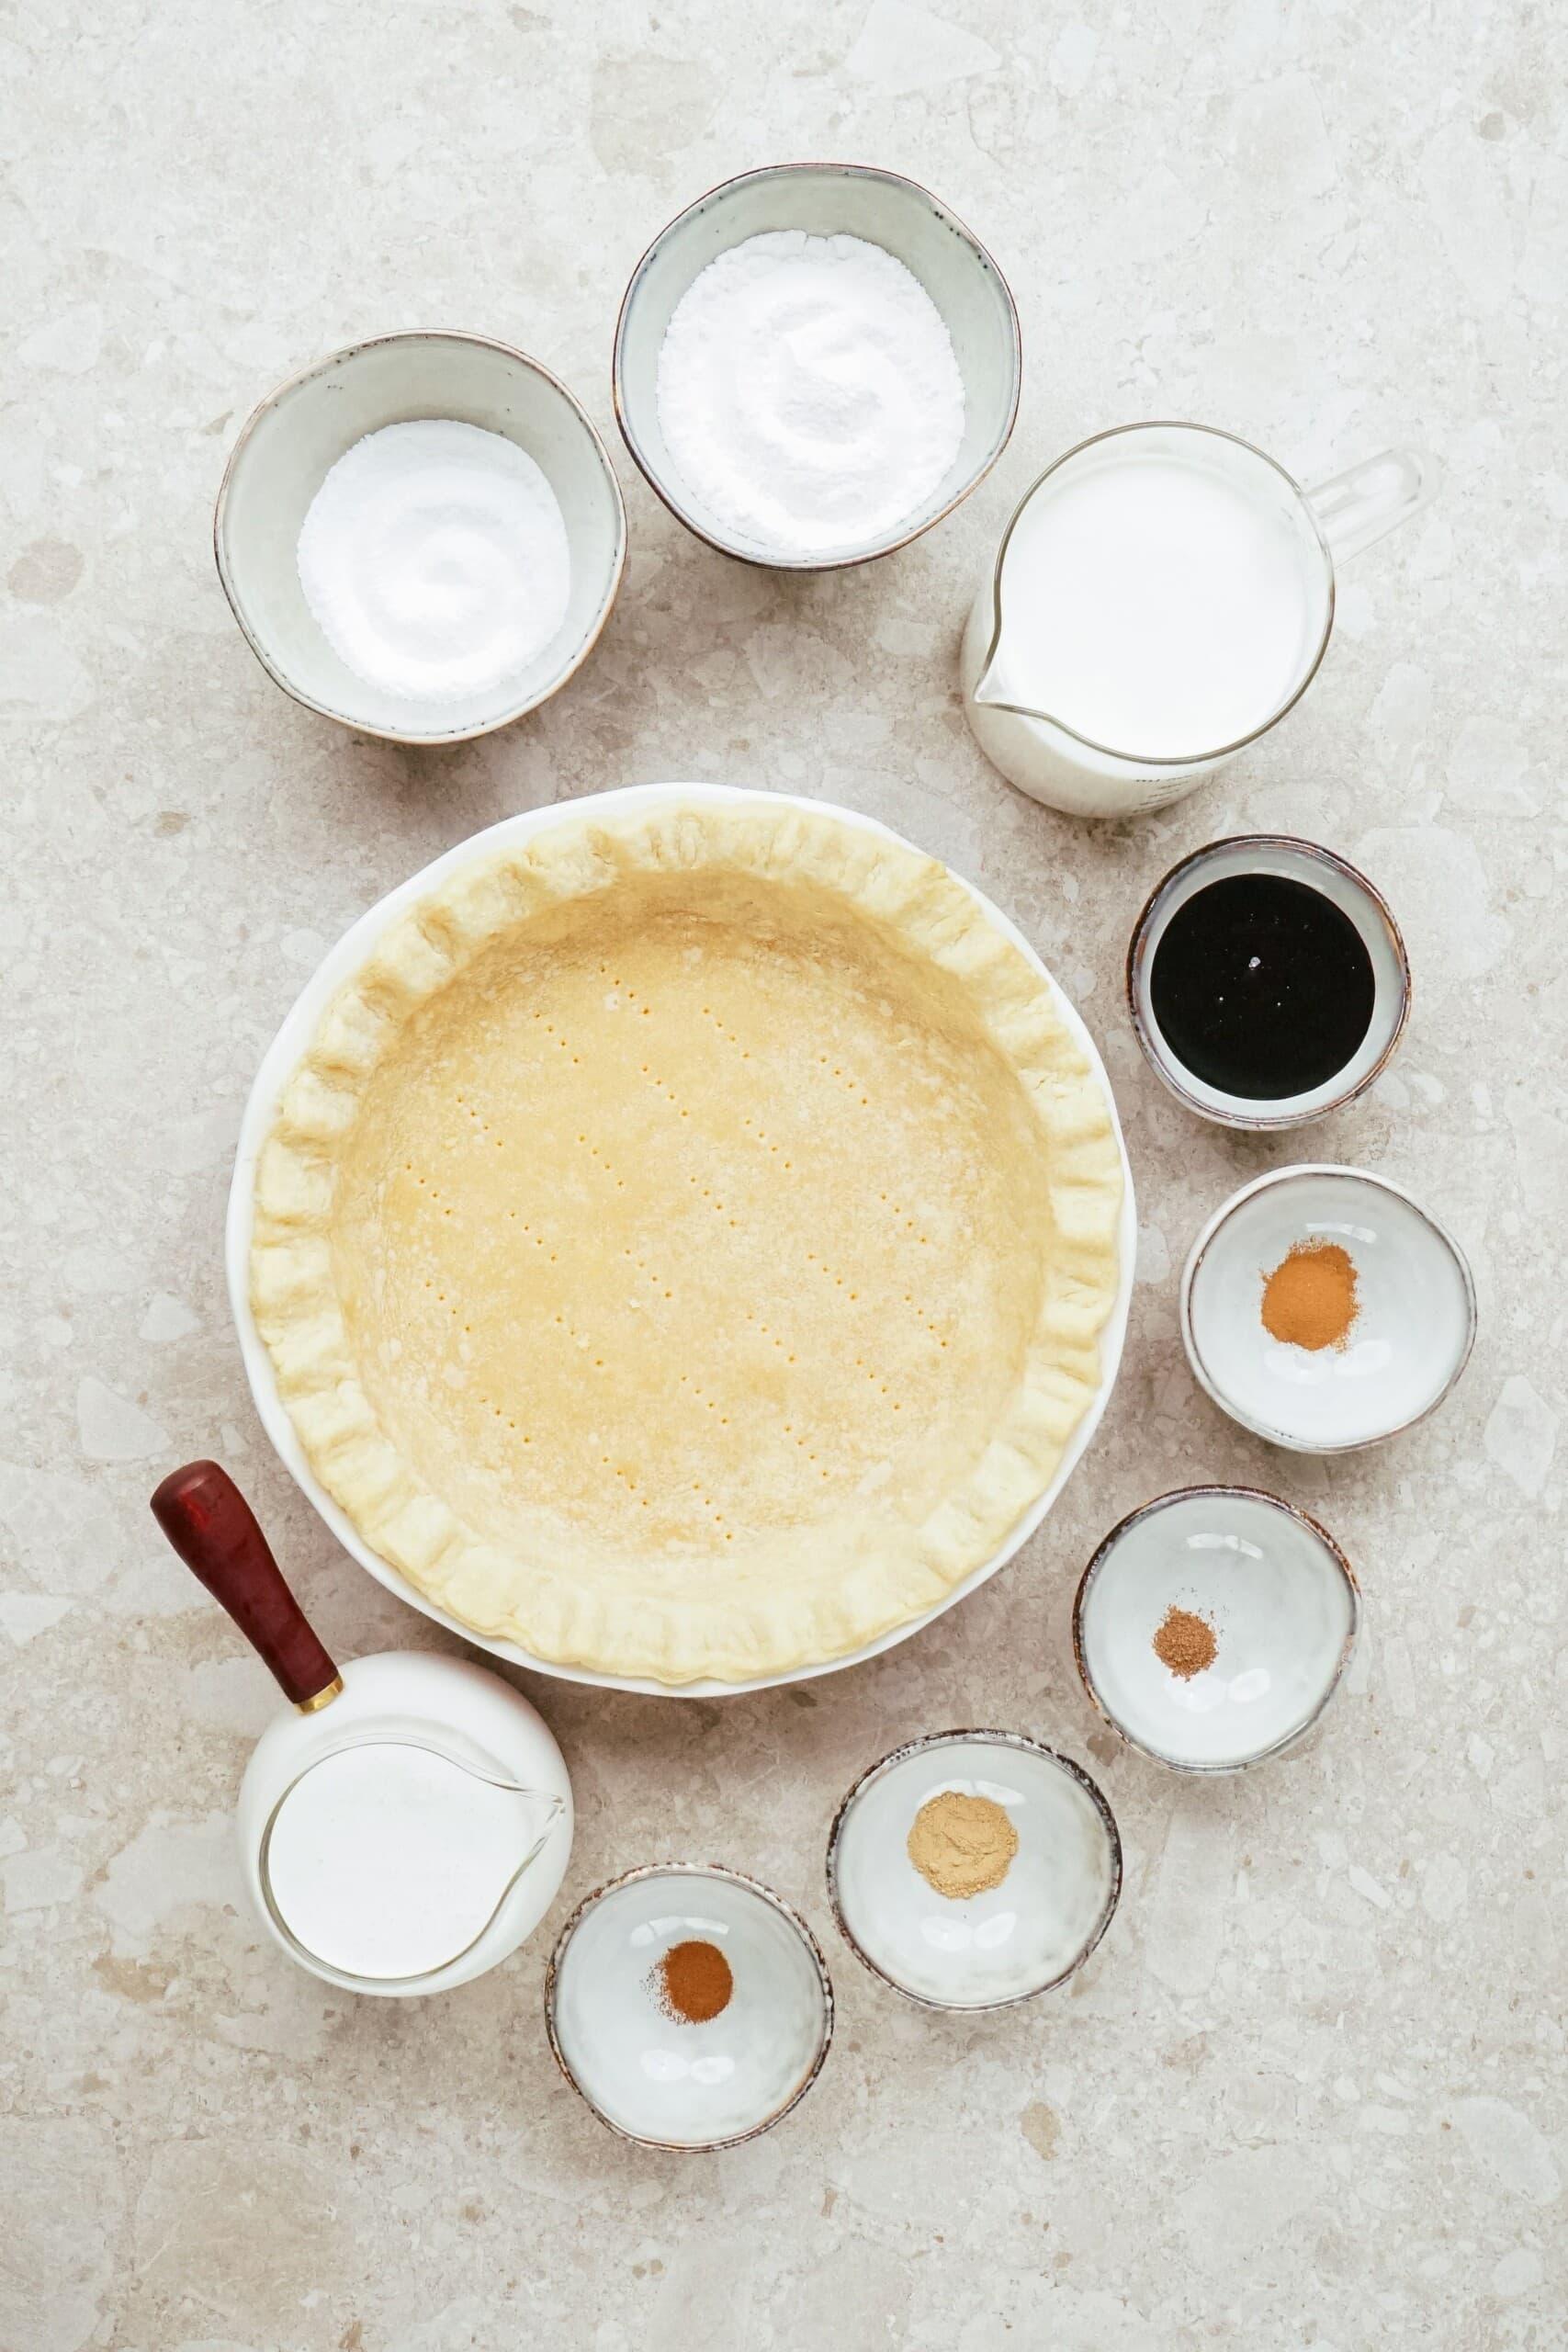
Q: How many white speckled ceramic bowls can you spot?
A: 7